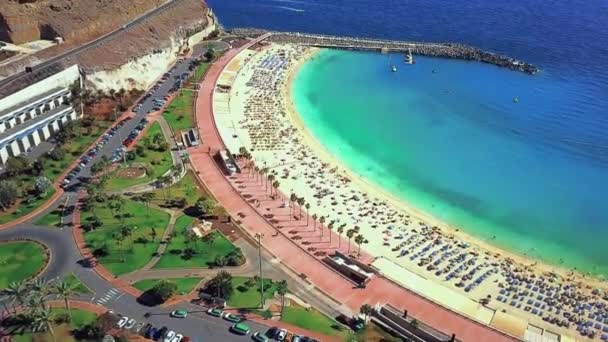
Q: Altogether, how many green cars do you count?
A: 5